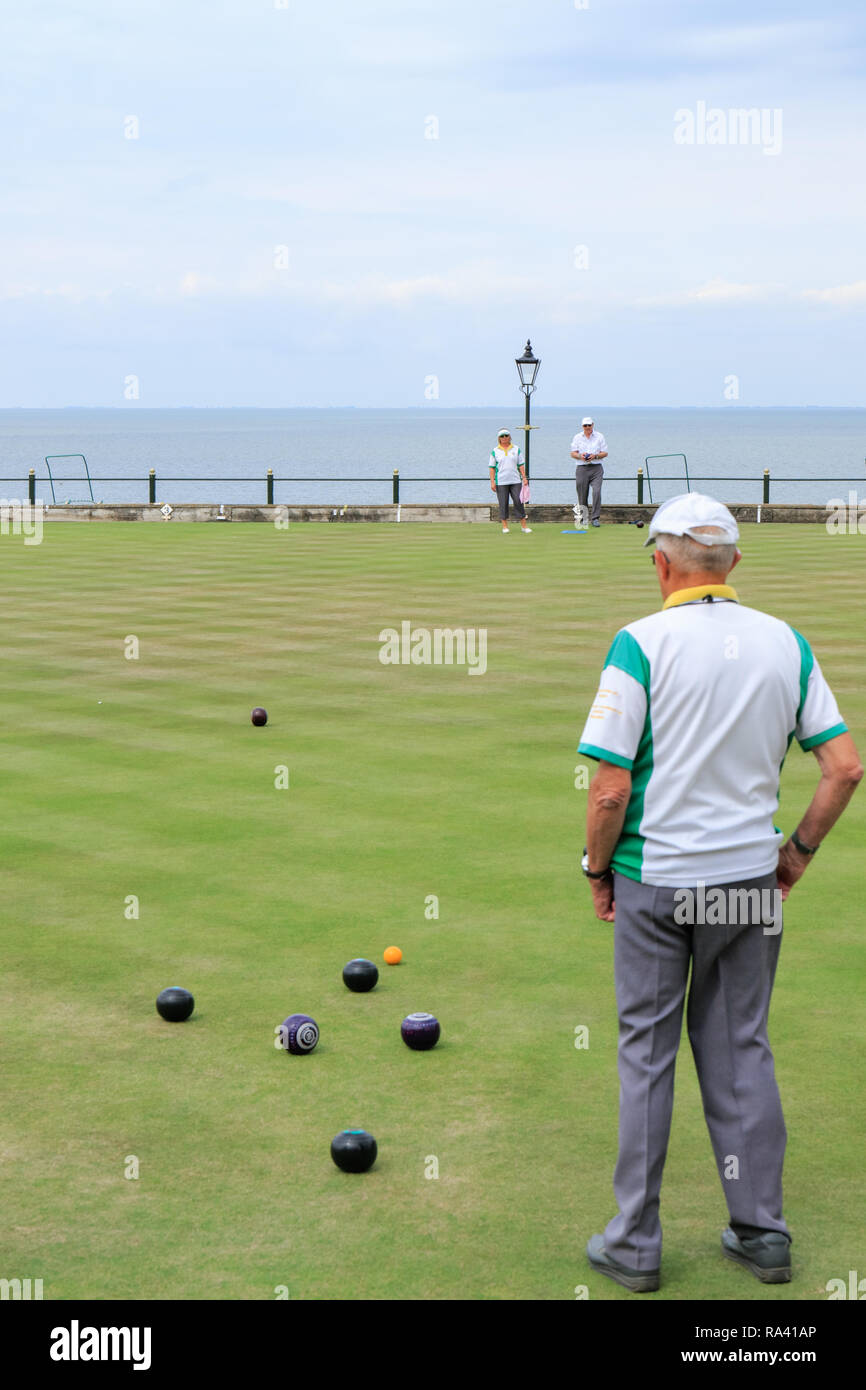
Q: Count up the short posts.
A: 6